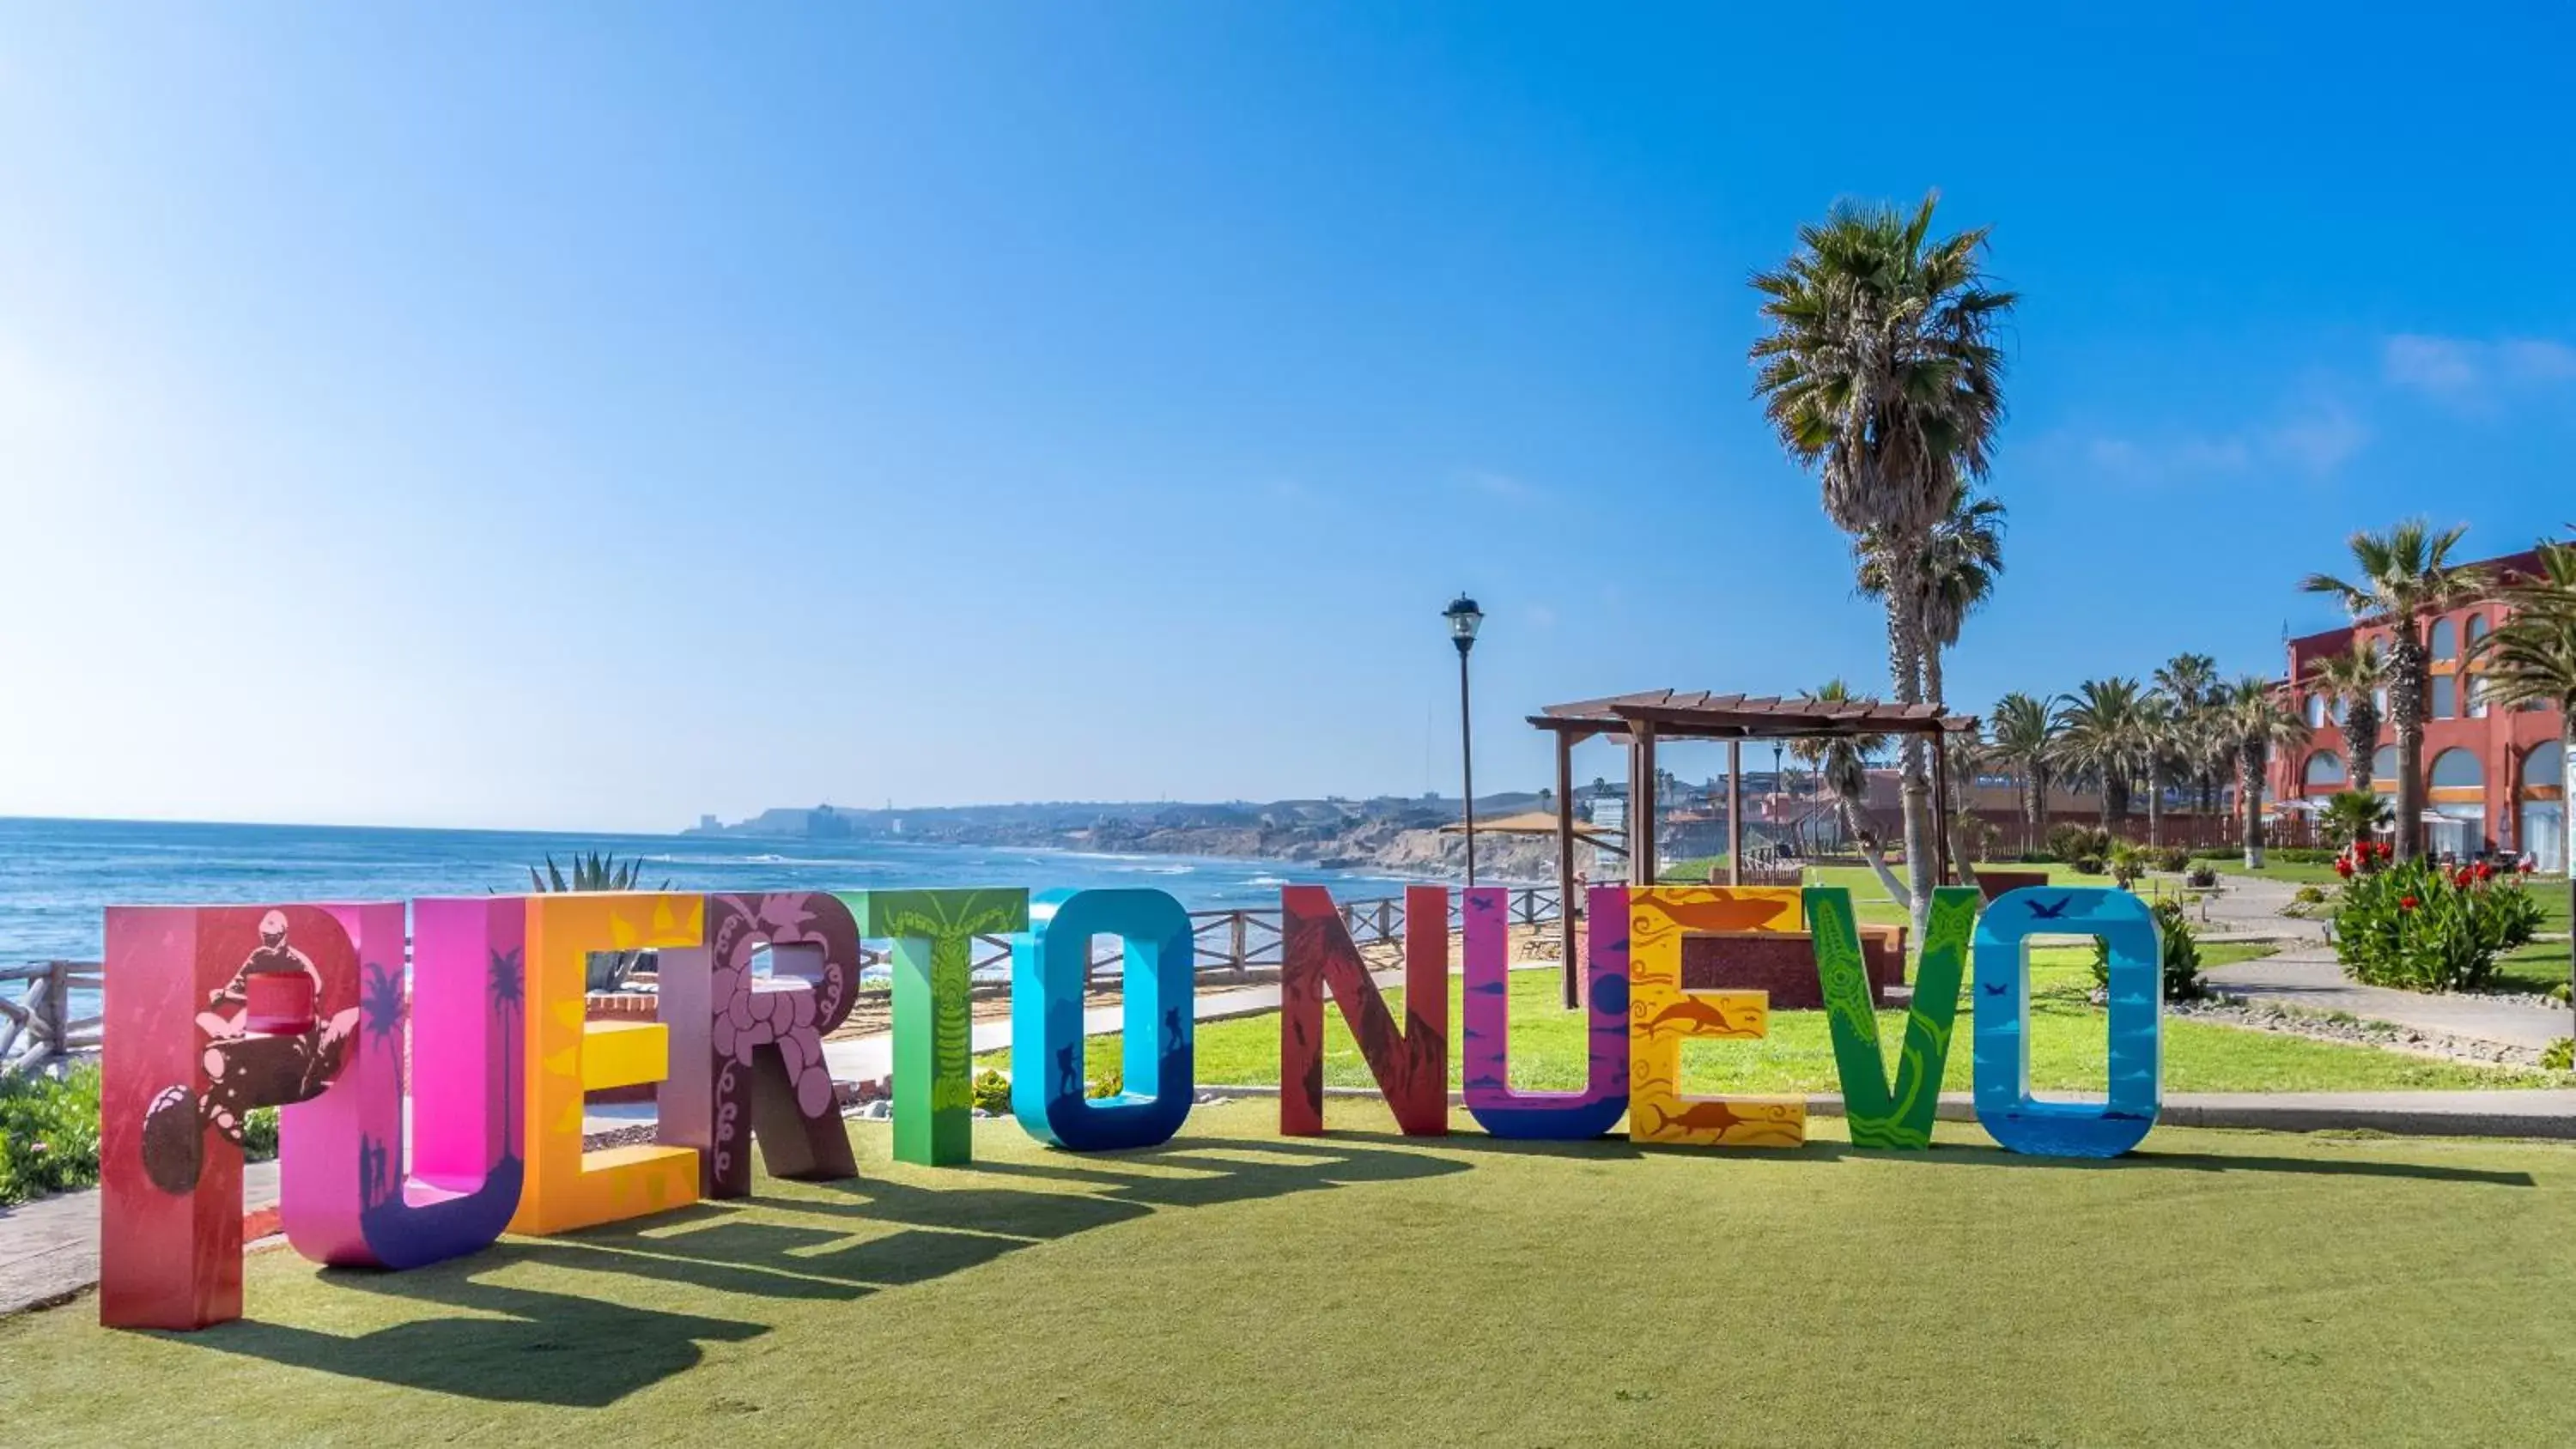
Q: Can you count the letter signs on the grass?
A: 11